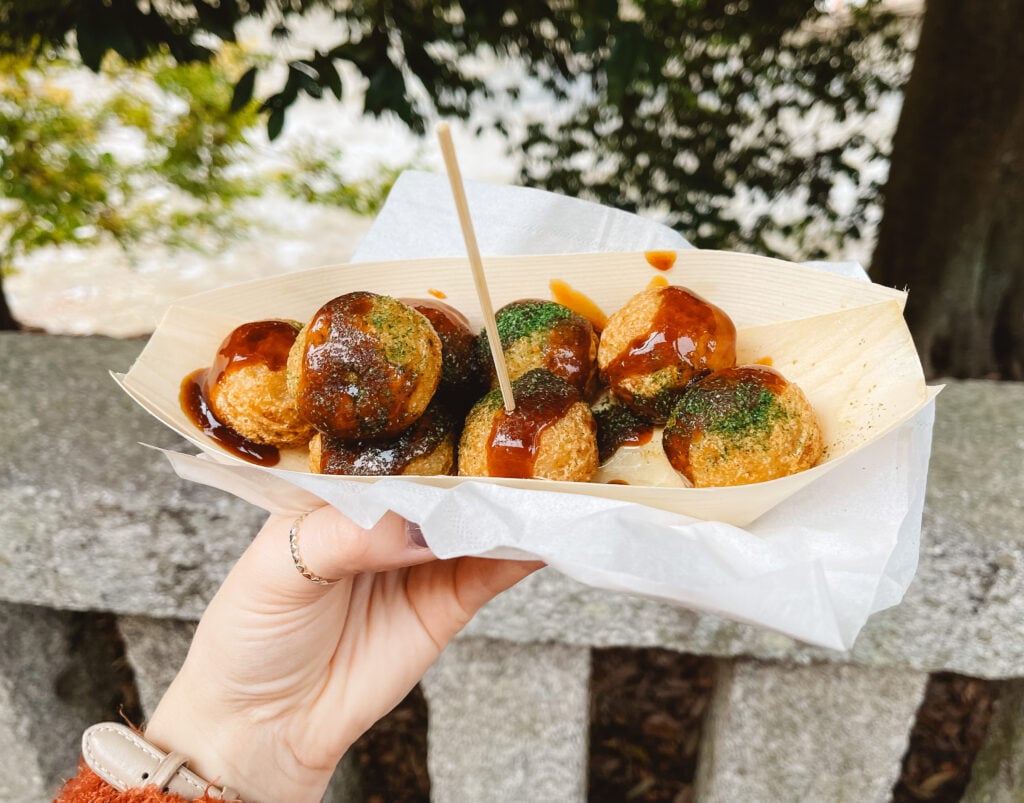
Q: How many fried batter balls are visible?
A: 8